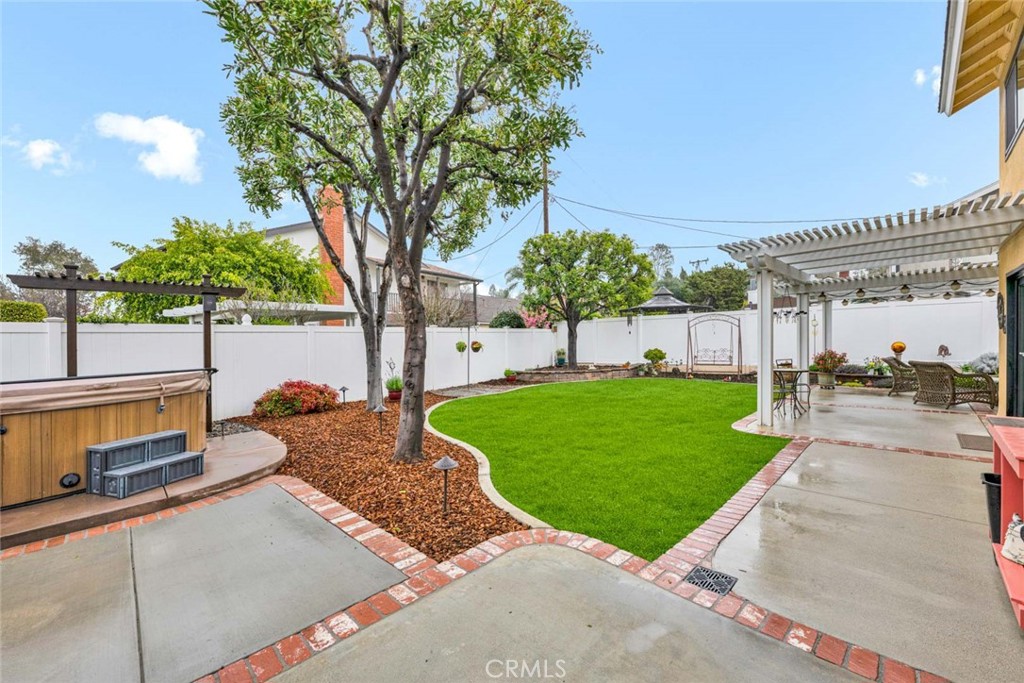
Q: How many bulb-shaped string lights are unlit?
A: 9